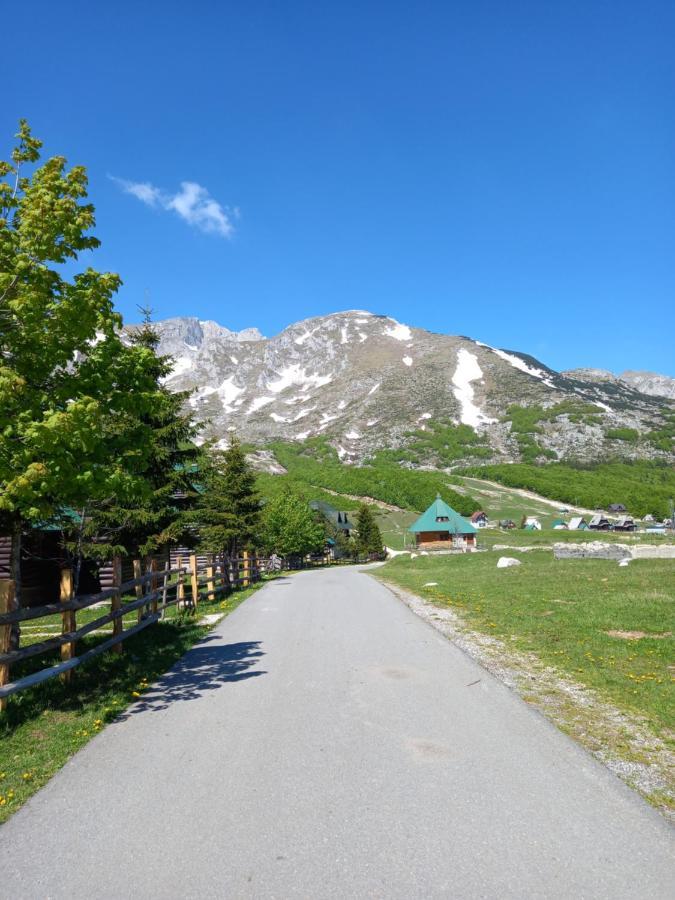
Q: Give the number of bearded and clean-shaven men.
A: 0